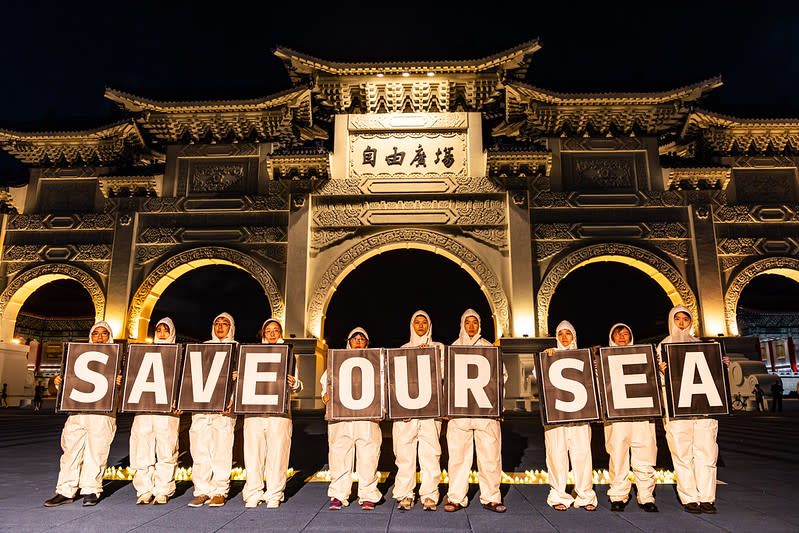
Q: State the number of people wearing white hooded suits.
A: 10